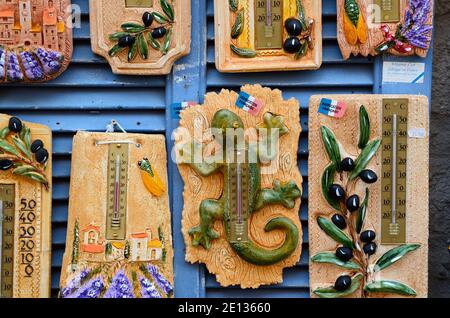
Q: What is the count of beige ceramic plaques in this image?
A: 8